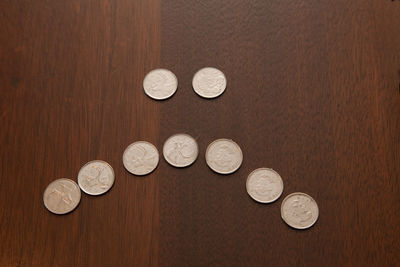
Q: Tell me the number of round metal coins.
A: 9